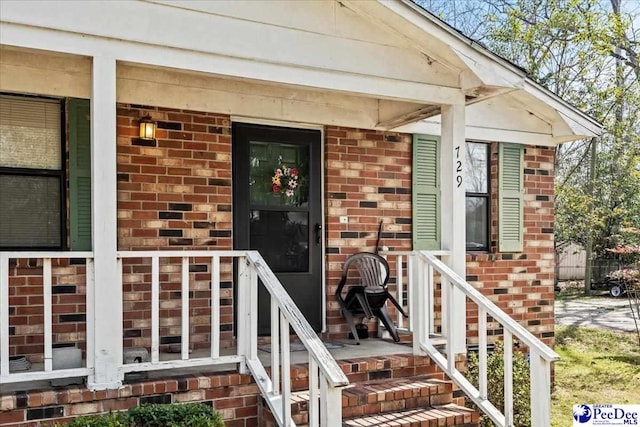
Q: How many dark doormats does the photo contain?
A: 1